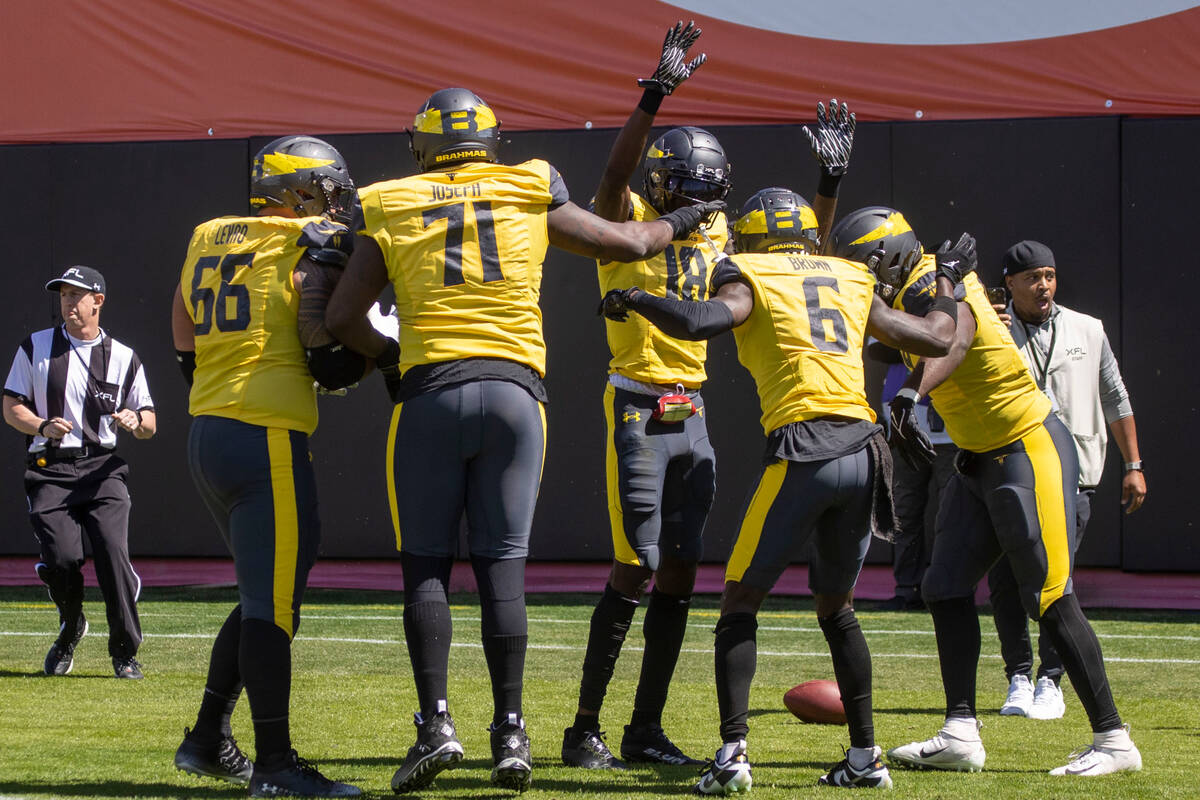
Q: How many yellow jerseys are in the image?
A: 5